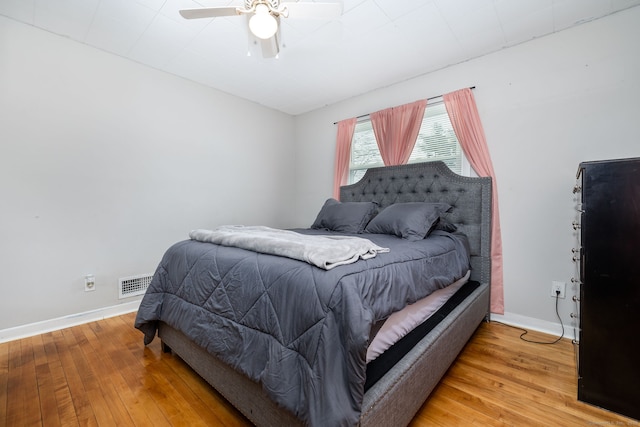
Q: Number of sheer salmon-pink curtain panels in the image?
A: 3